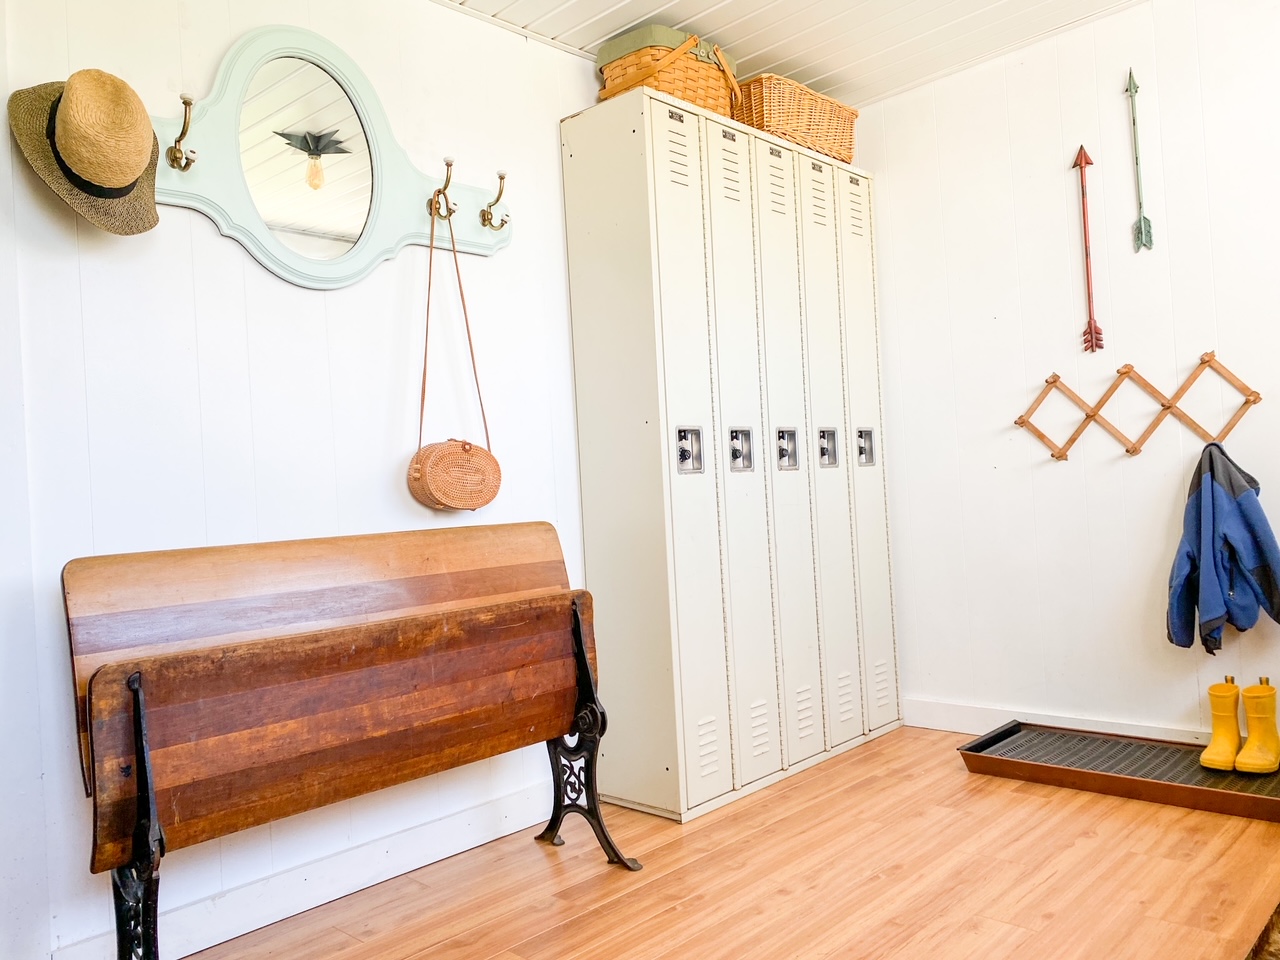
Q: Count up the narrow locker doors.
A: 5